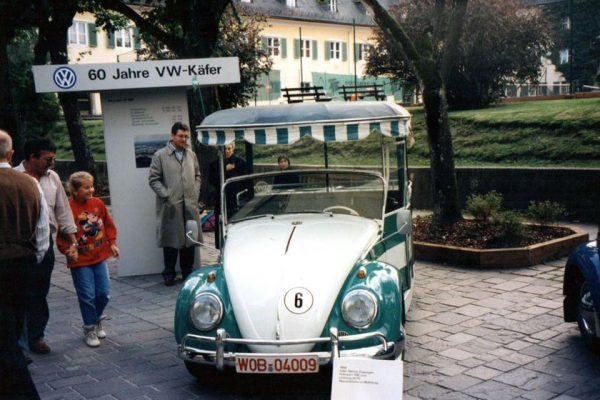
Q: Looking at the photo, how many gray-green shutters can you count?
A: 10